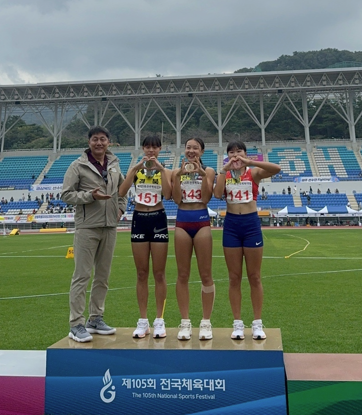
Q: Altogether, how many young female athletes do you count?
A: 3